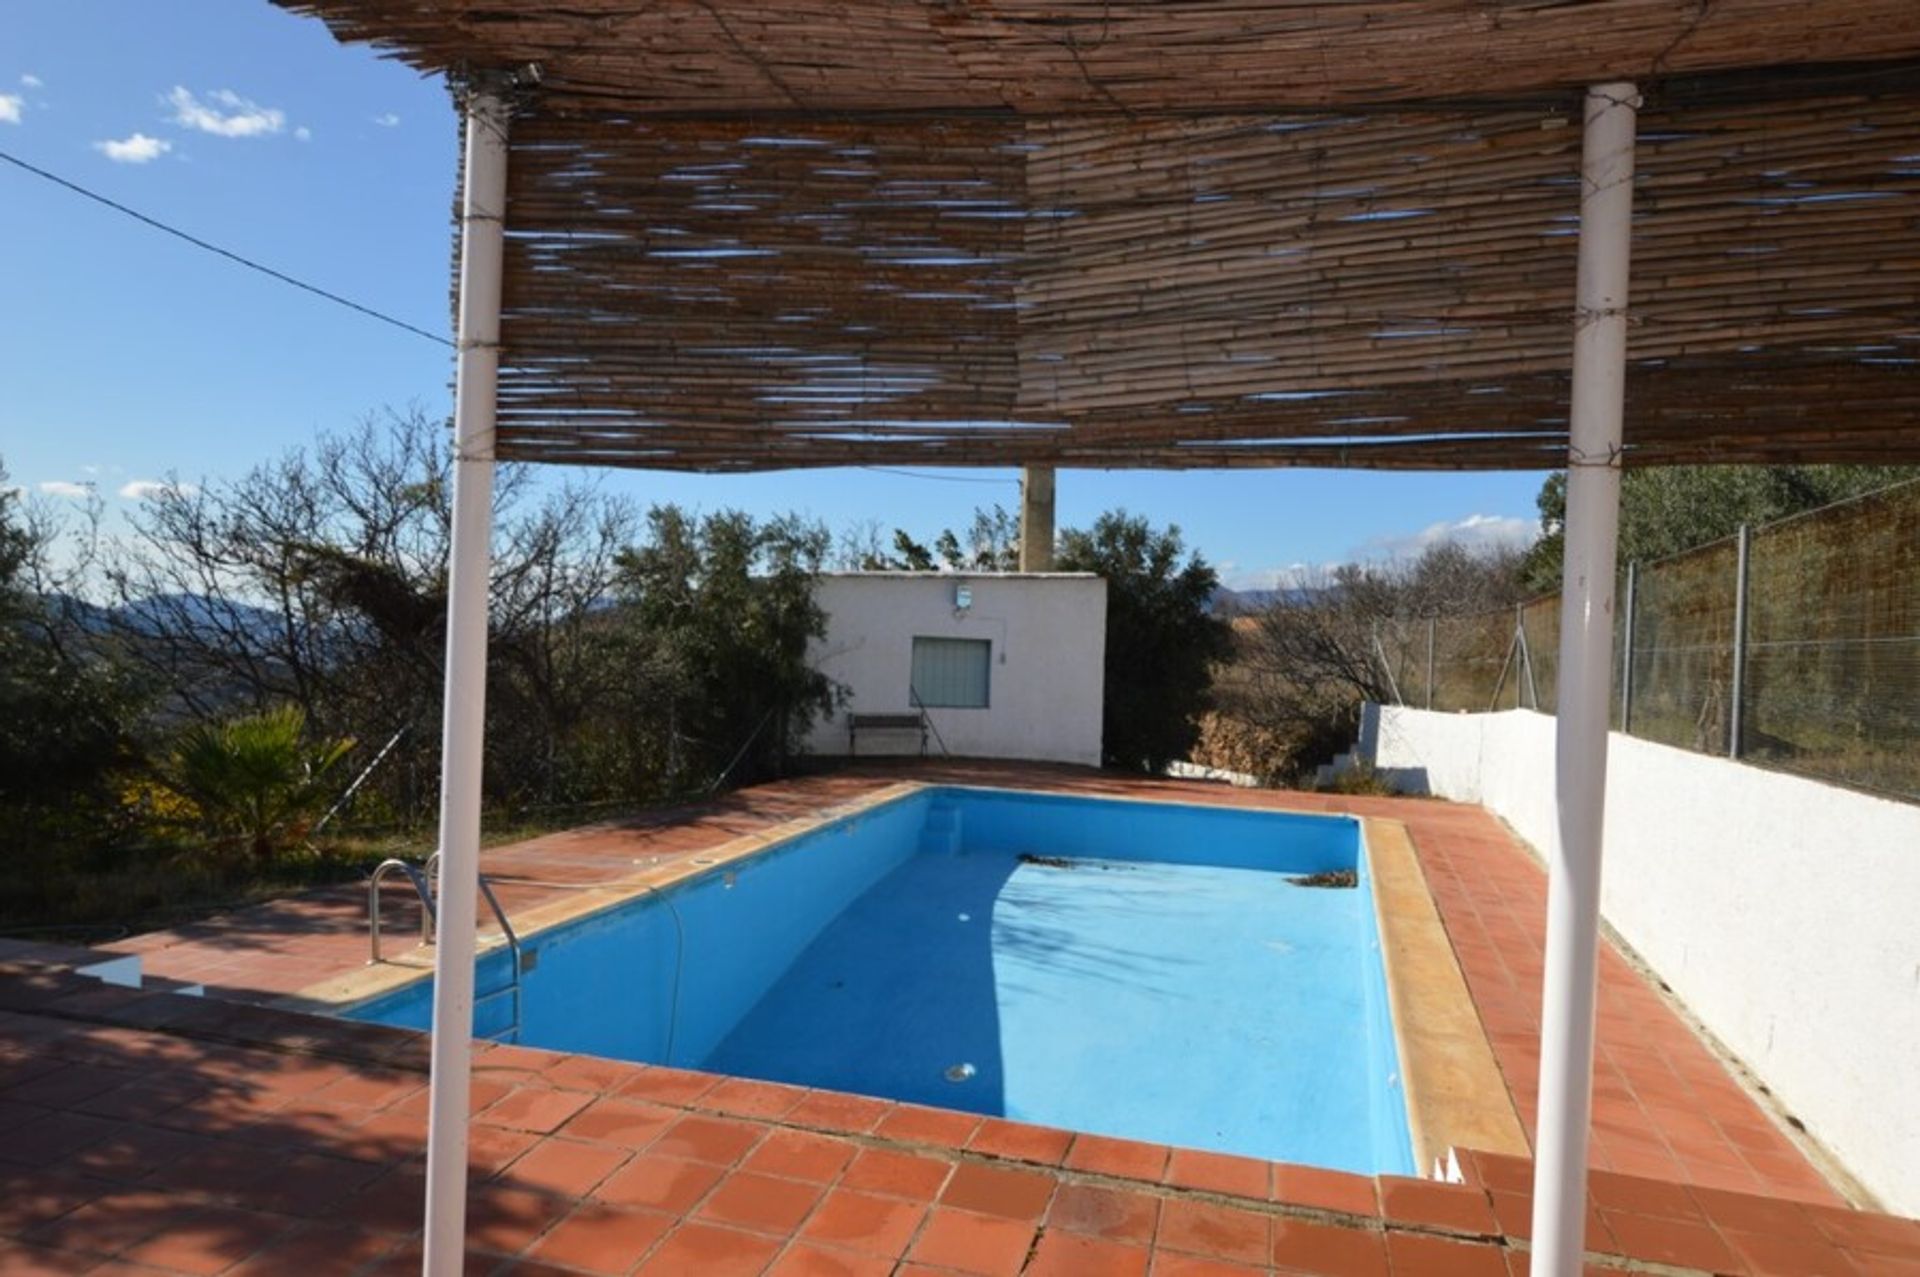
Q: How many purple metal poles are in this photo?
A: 0